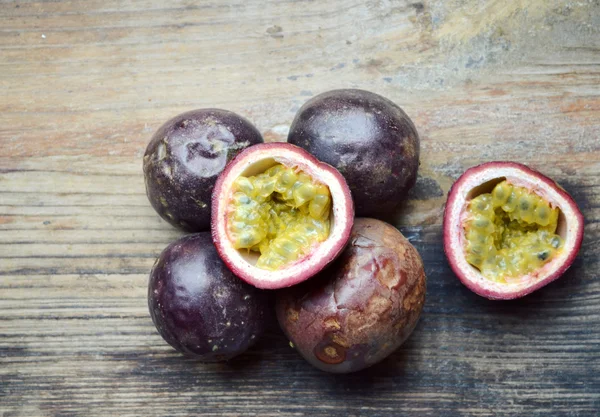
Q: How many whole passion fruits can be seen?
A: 4